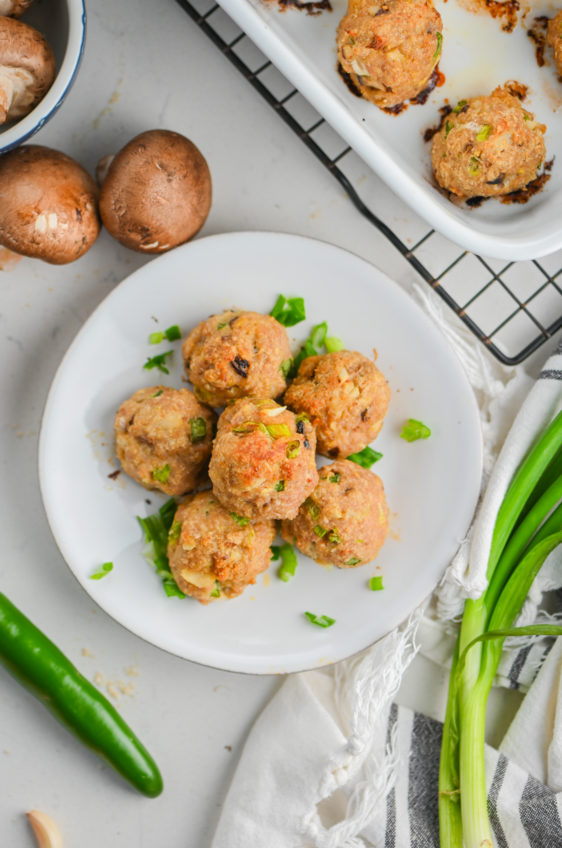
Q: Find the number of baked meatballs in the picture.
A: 9